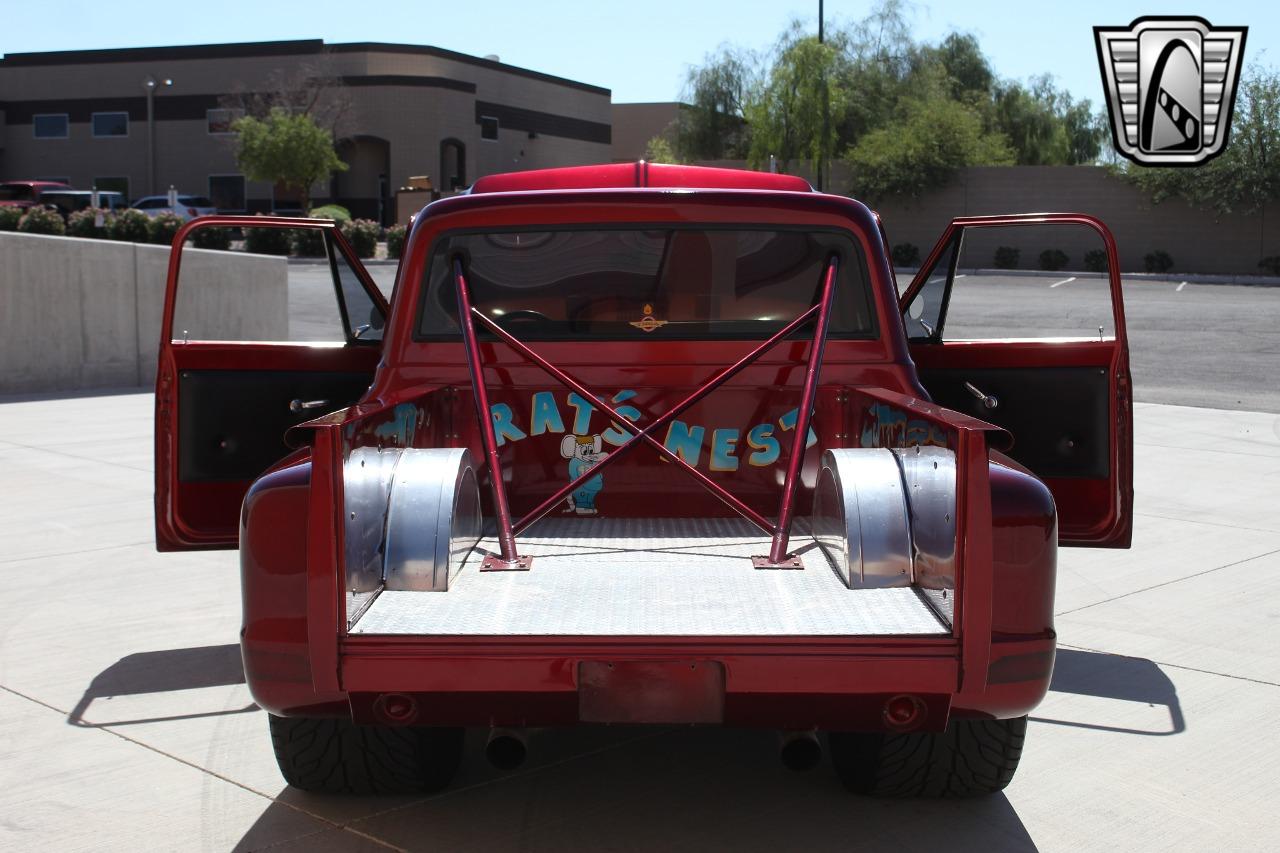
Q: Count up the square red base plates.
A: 2